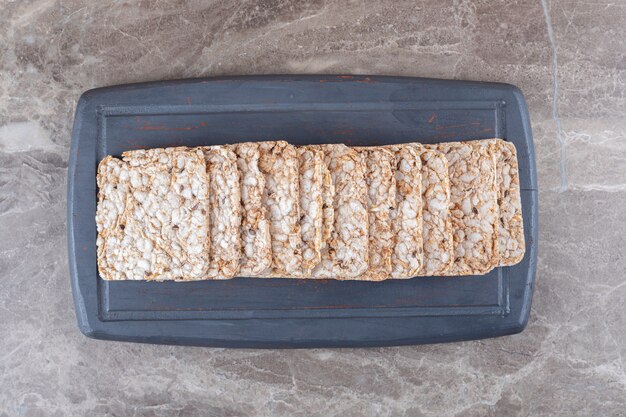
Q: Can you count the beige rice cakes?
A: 11